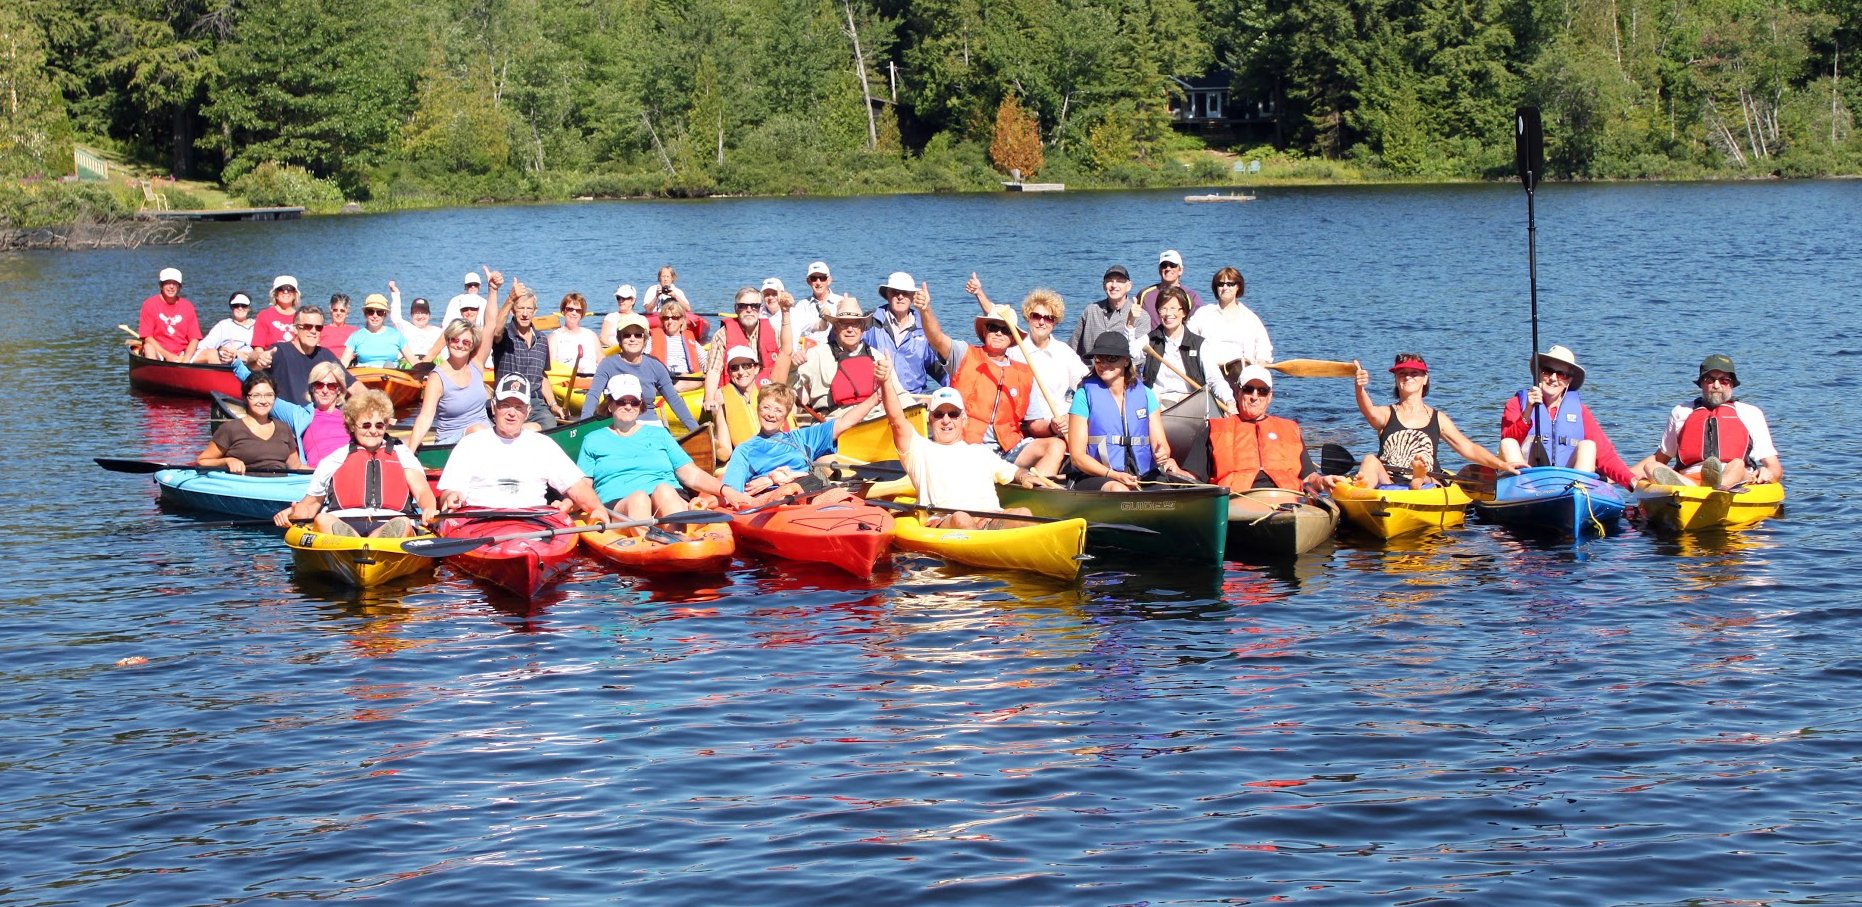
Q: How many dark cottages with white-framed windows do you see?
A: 1